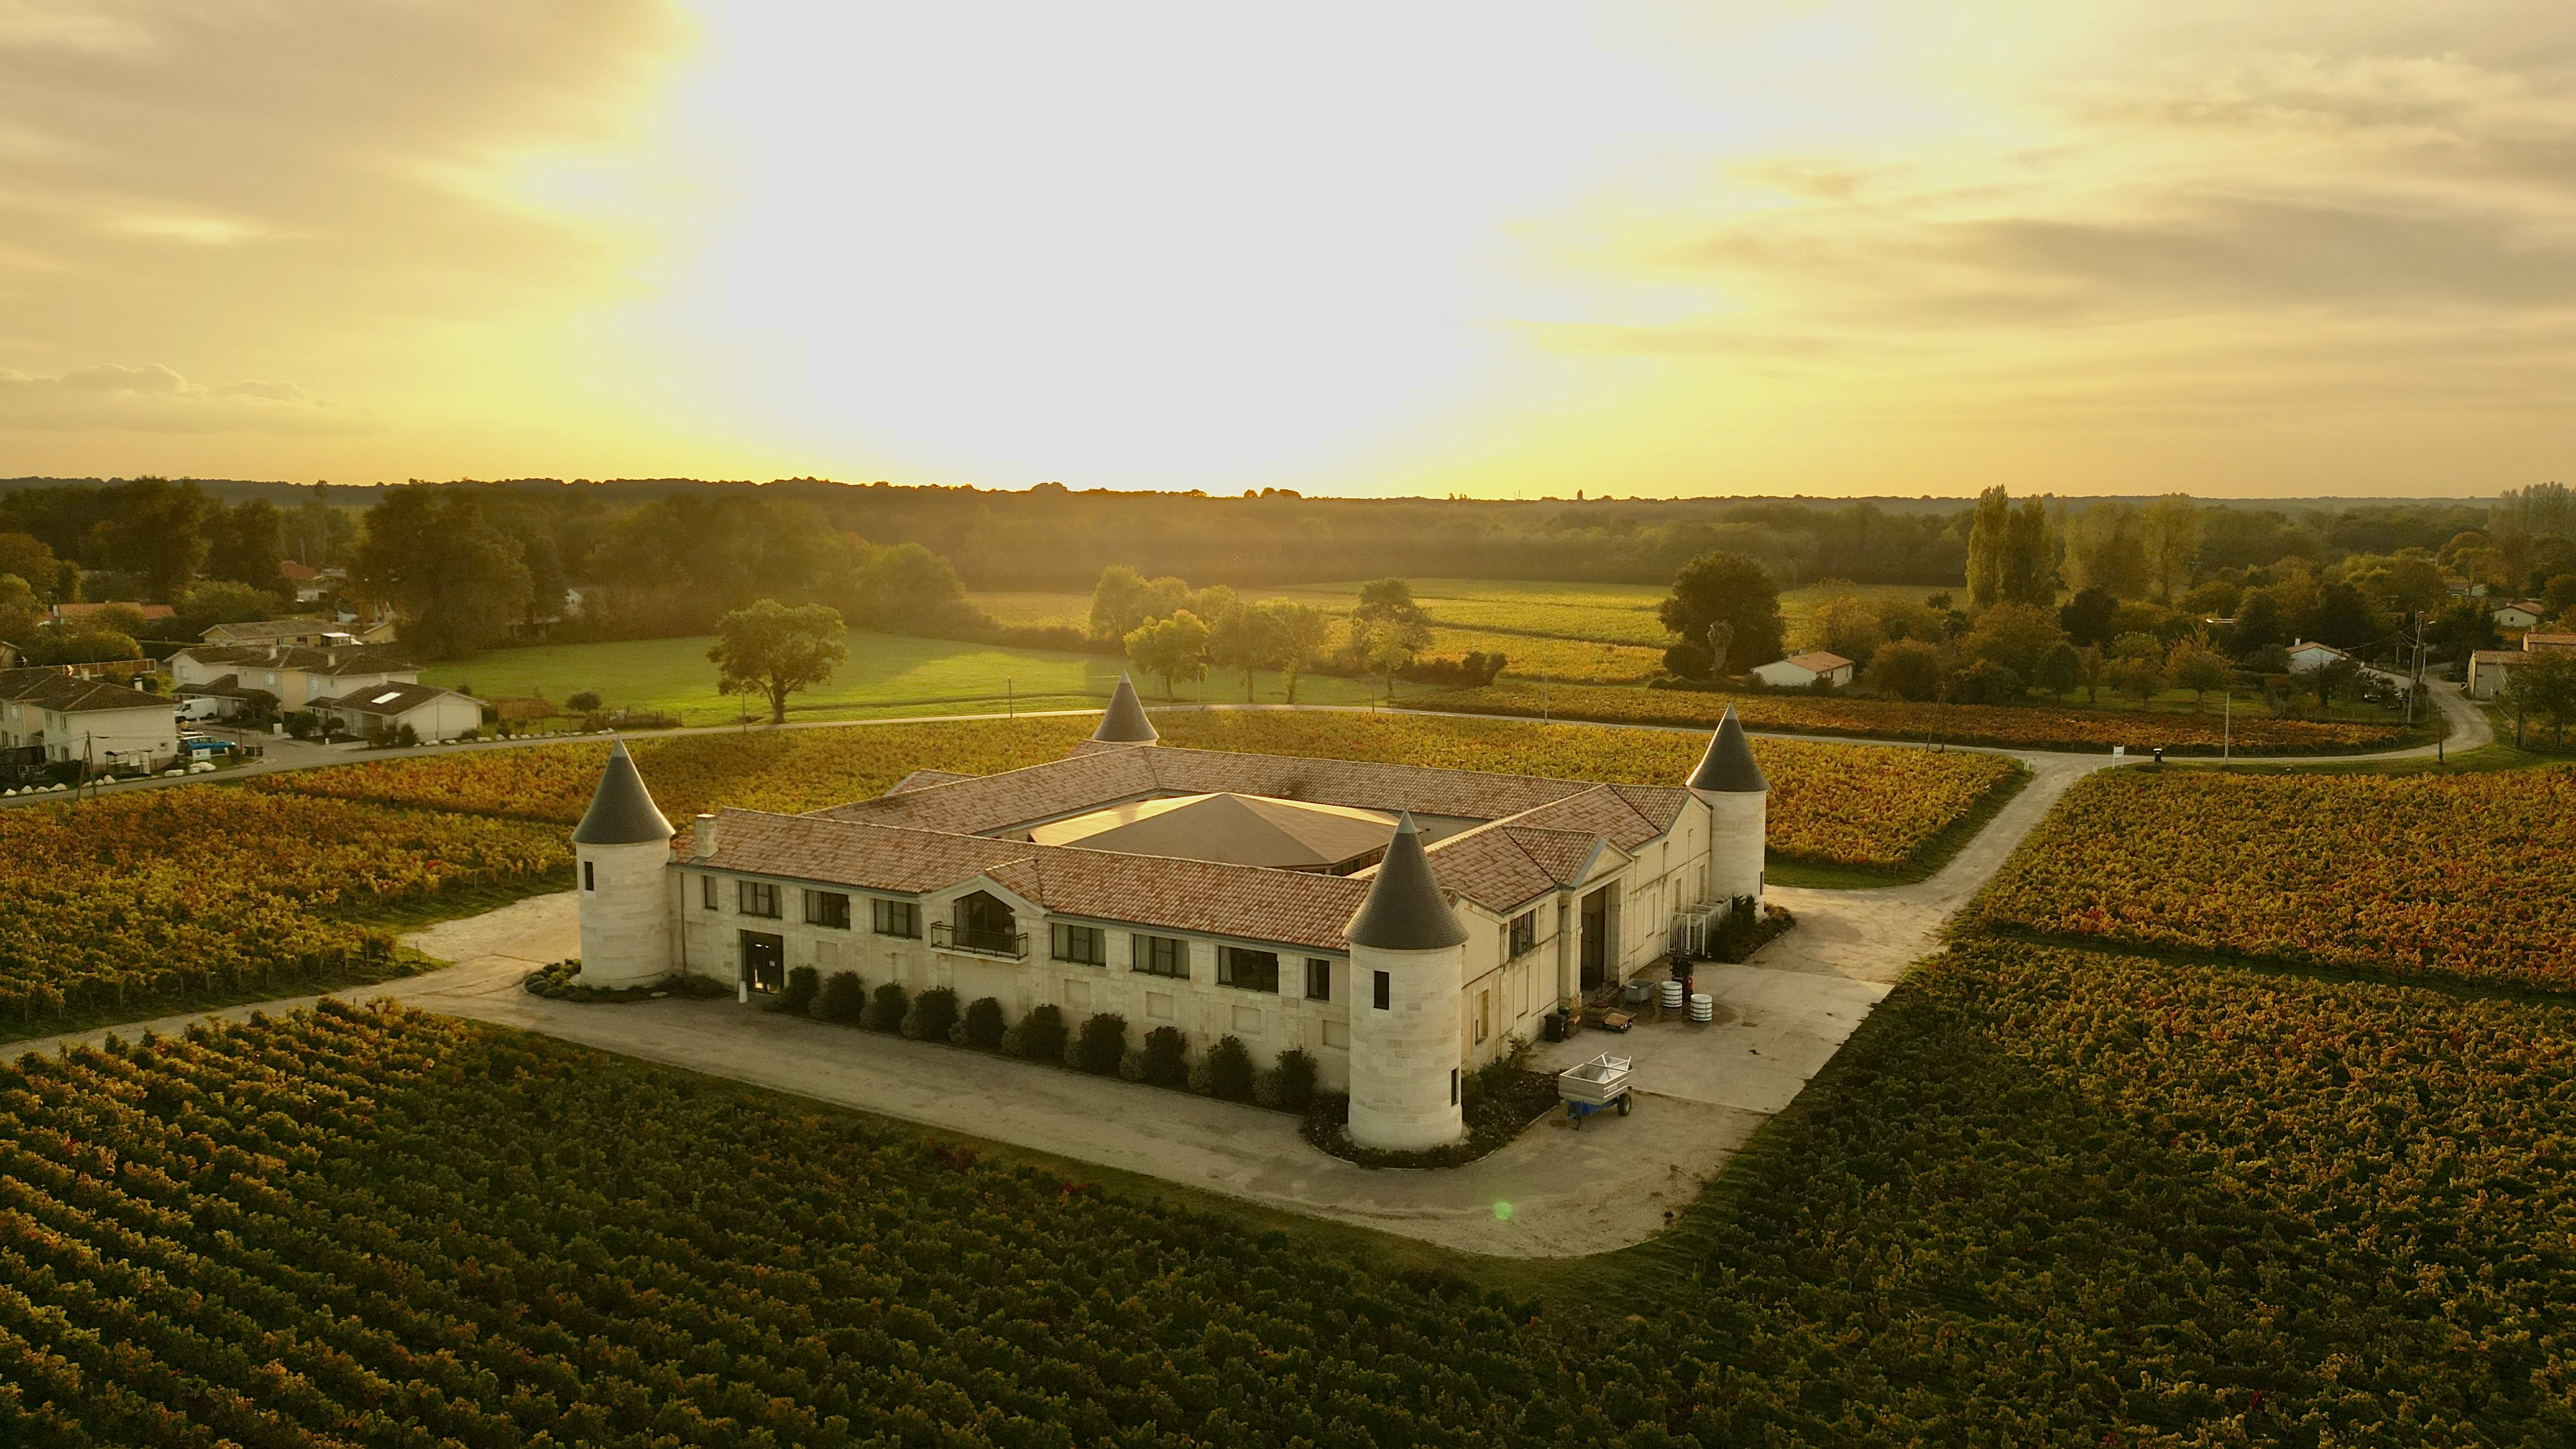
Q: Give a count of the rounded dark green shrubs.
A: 10